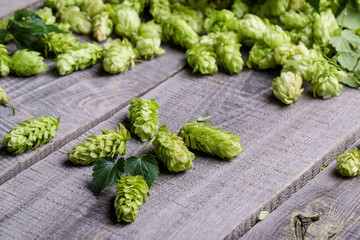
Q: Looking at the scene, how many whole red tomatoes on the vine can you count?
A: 0